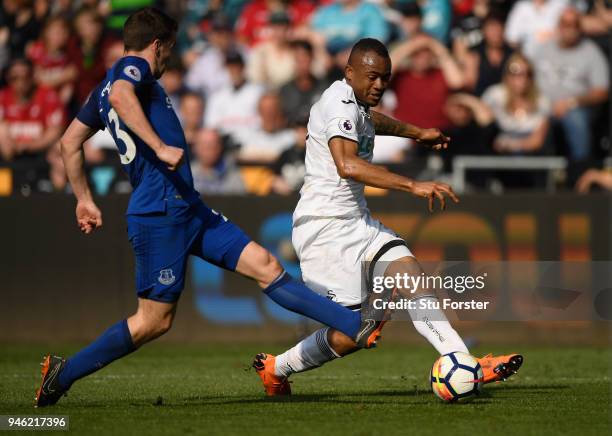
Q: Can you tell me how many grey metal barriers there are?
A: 1